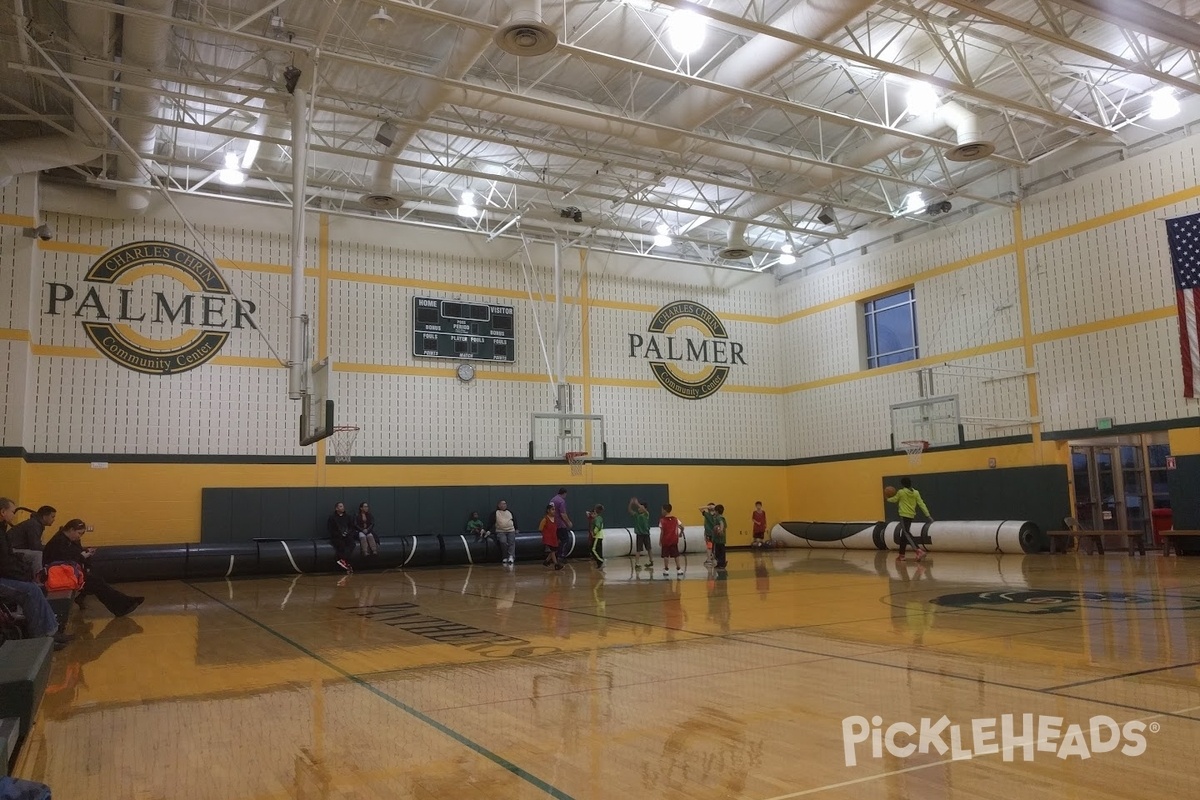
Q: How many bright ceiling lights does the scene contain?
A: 8